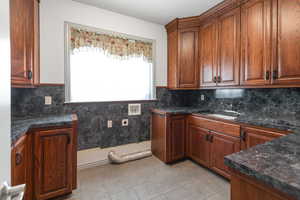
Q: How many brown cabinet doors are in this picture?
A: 12